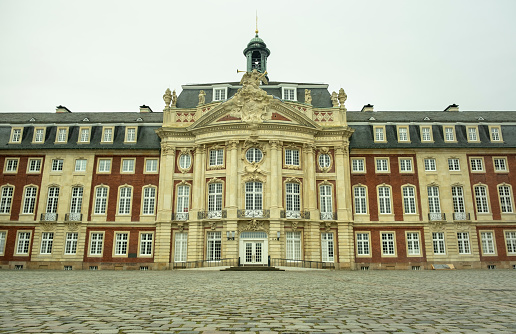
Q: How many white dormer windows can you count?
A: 14